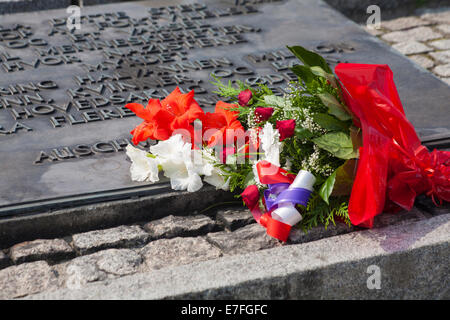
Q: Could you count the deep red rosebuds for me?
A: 5